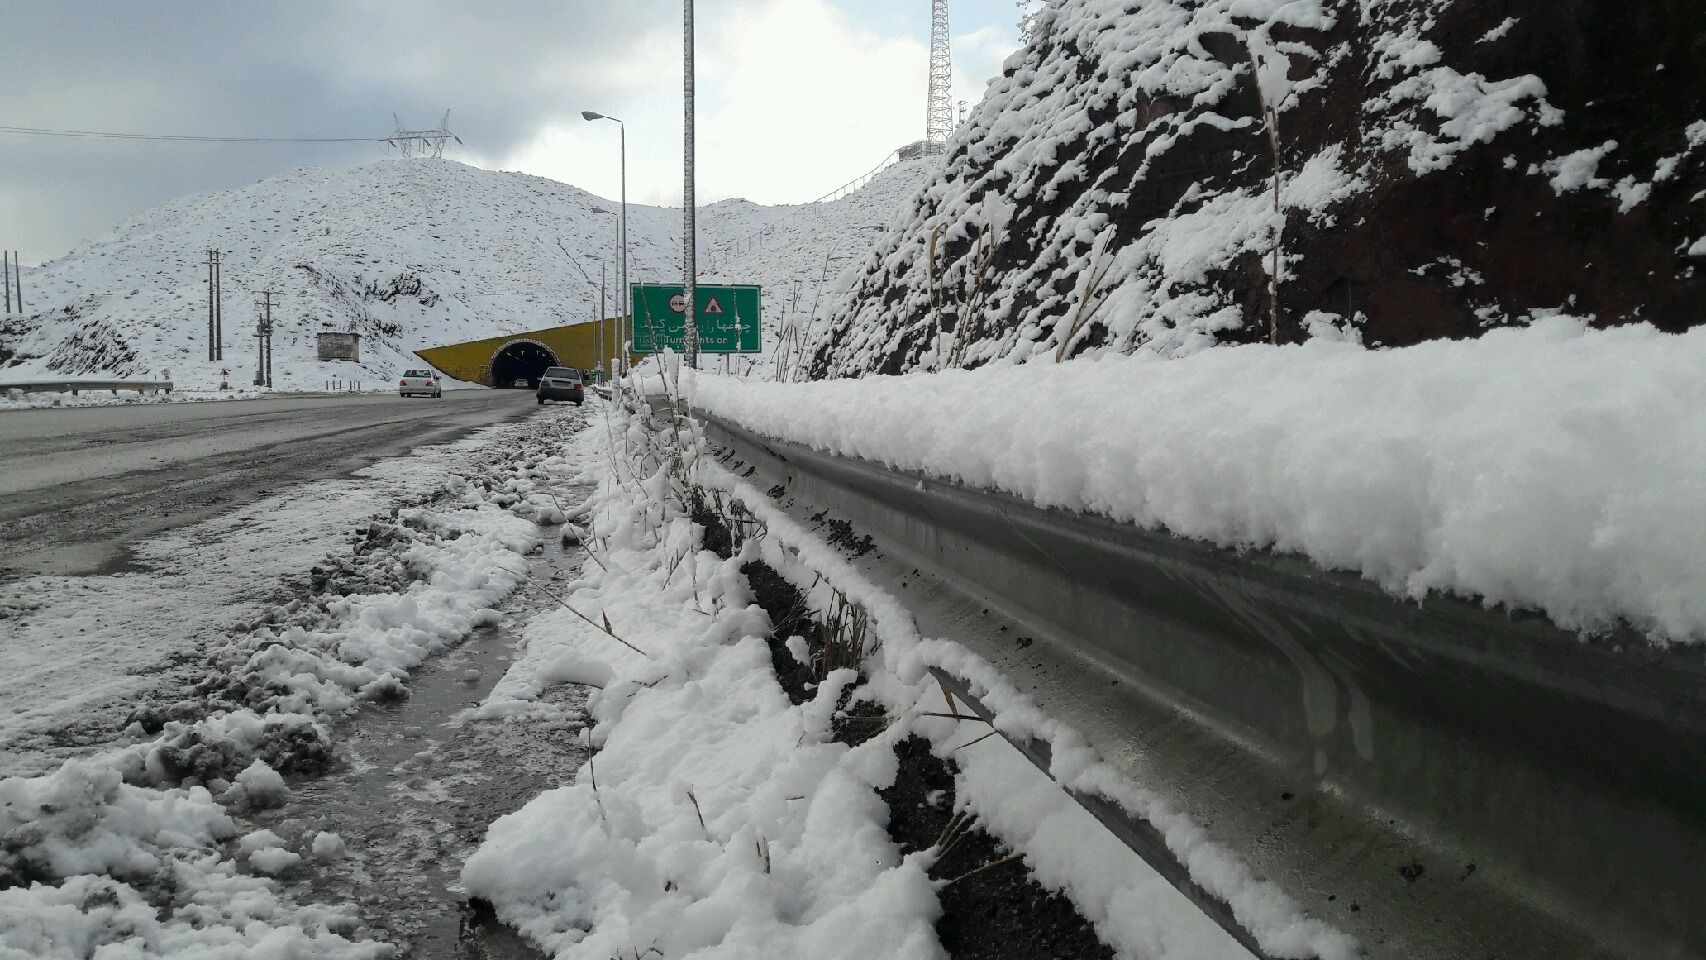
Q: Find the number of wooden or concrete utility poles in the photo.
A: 6